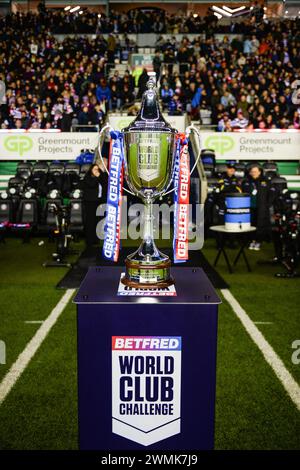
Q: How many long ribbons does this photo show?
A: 4